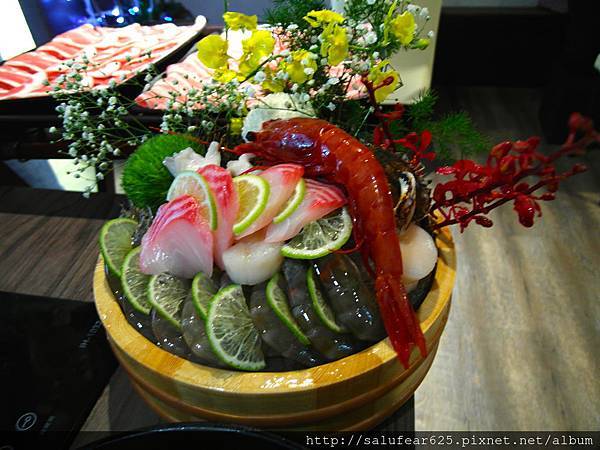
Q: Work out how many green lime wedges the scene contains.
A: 11